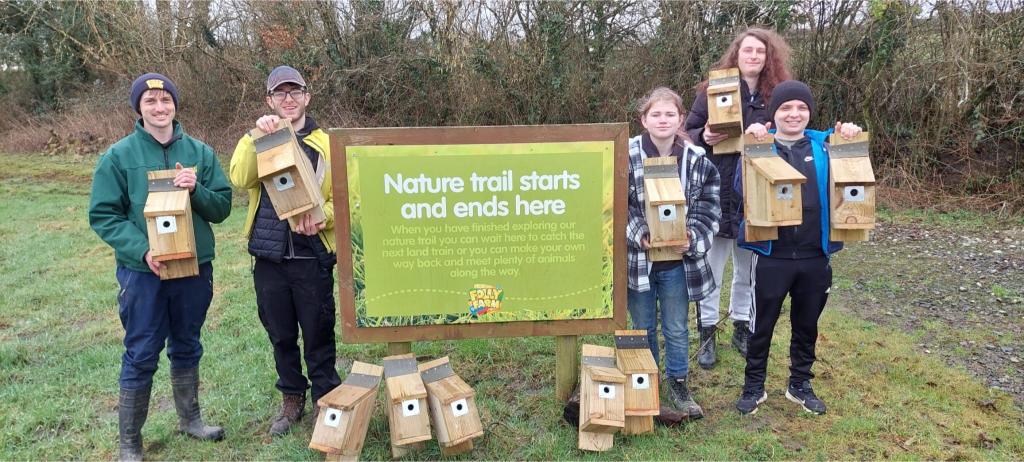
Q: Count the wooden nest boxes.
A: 11